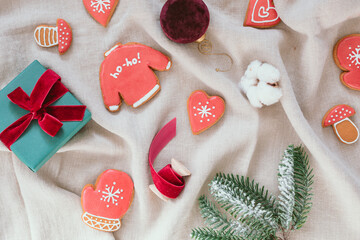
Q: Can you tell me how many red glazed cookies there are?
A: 8